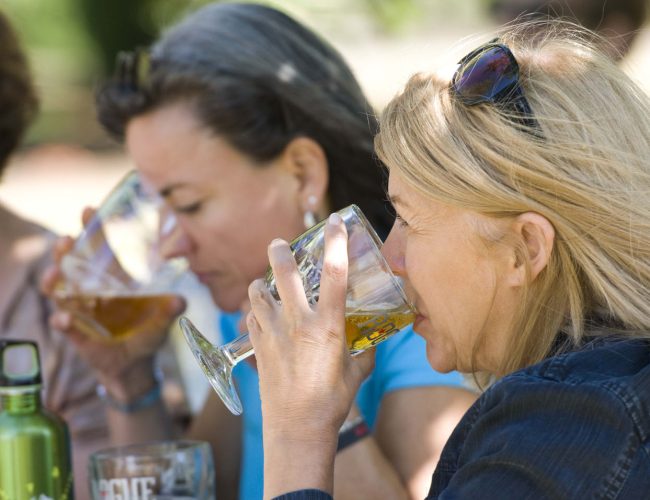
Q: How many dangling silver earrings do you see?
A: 1